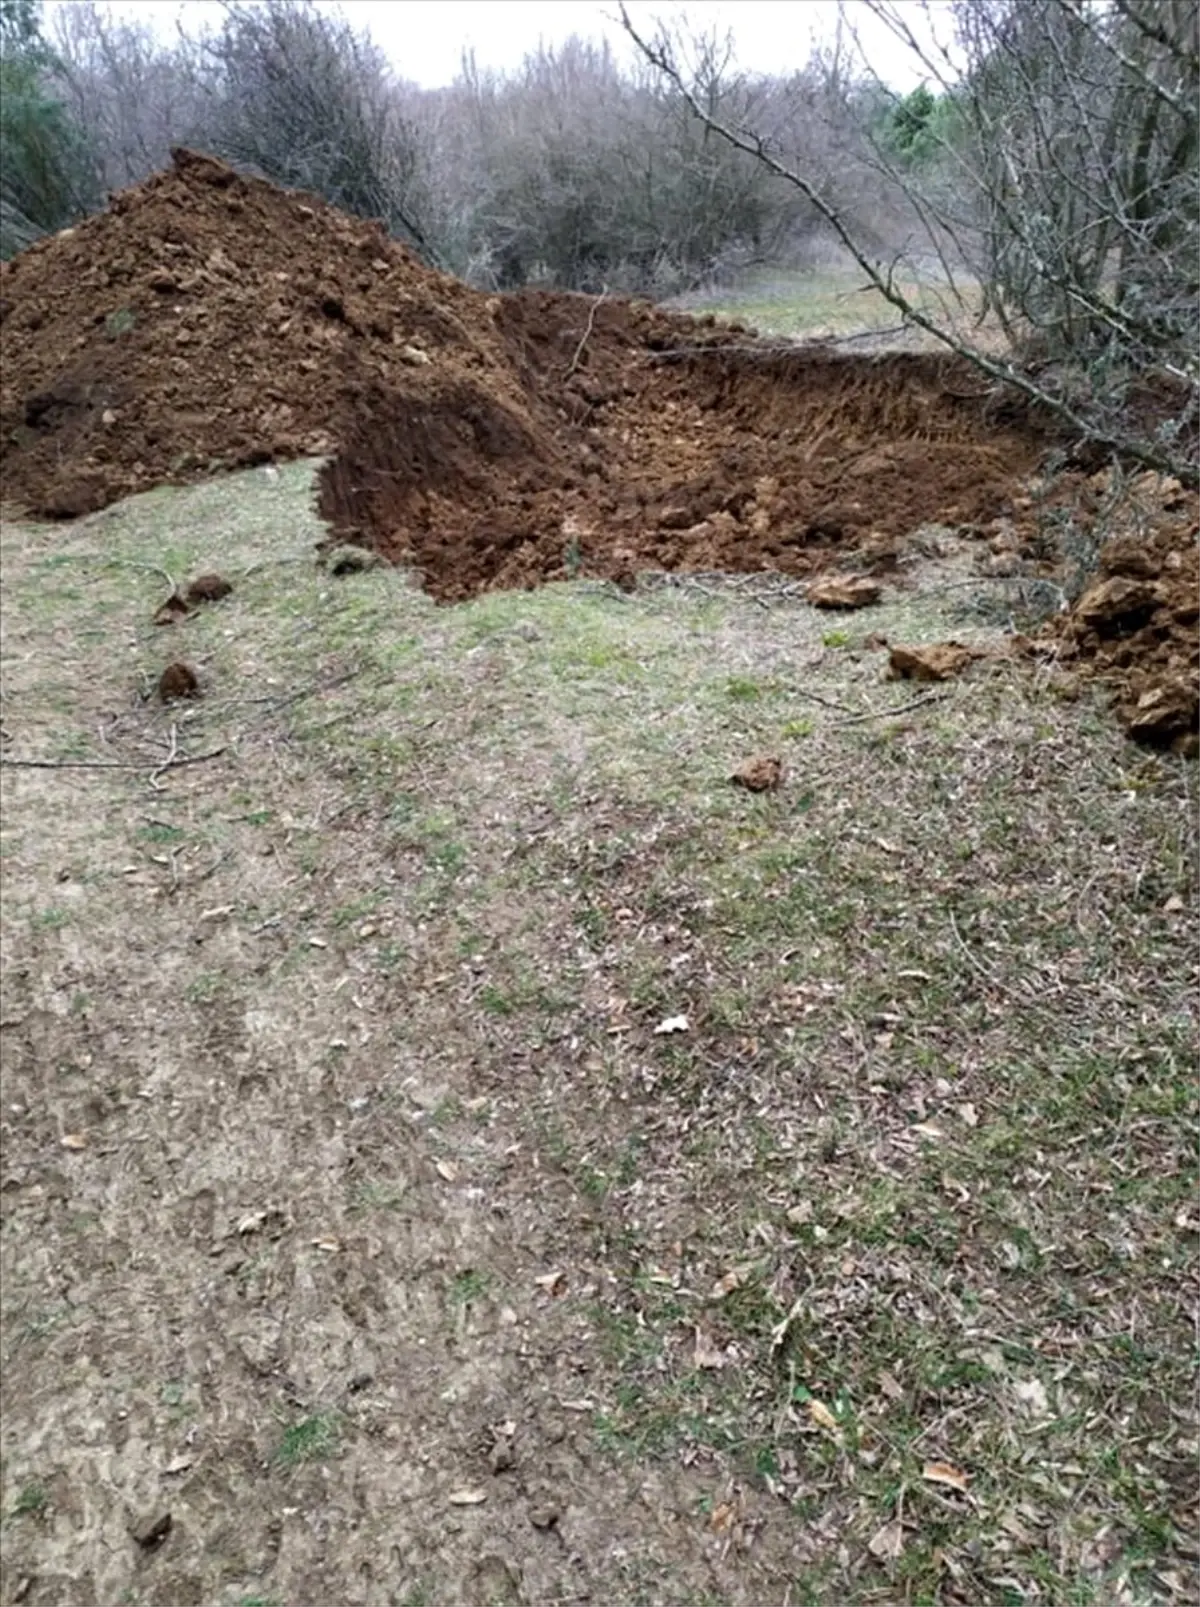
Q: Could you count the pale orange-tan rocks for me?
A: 3